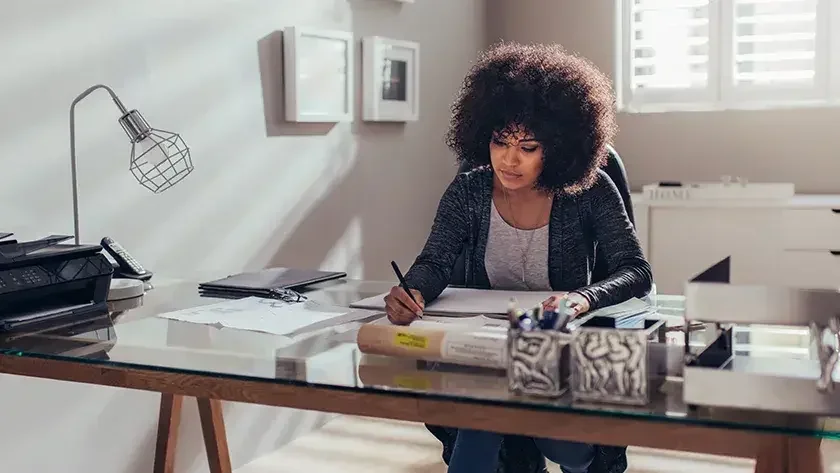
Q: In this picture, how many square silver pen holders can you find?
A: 2